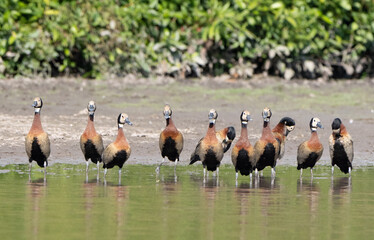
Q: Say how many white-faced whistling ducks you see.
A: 11